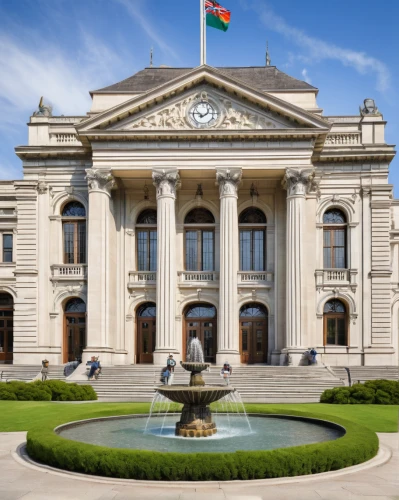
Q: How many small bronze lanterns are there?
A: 3